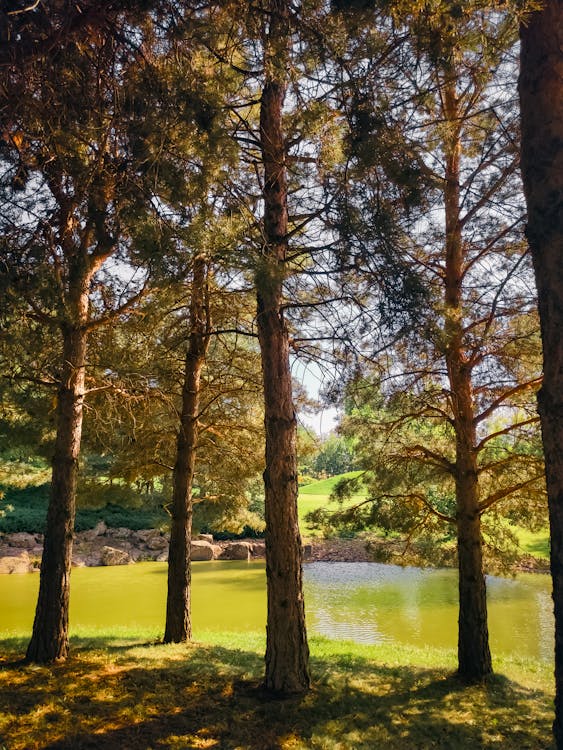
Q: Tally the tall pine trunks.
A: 5